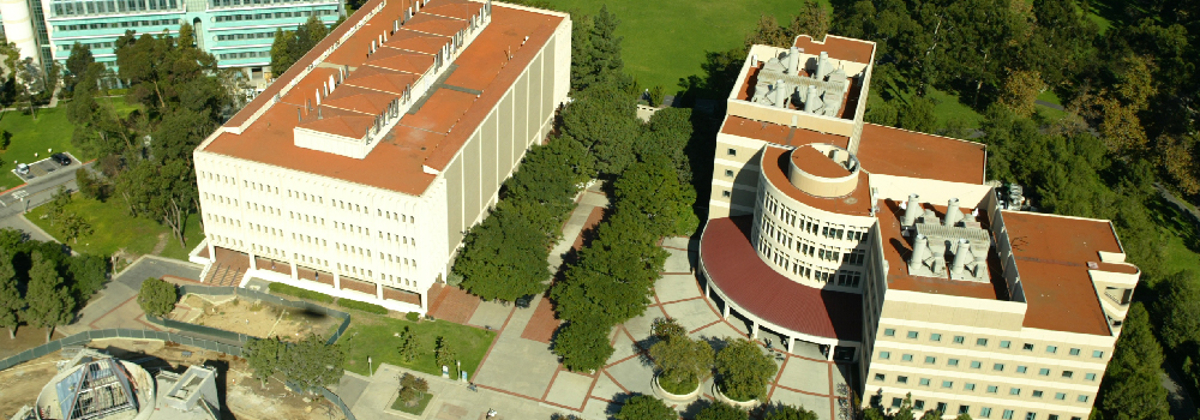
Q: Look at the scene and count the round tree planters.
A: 2